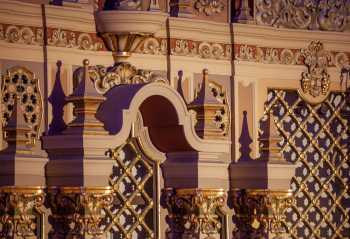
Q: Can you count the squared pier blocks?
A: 4